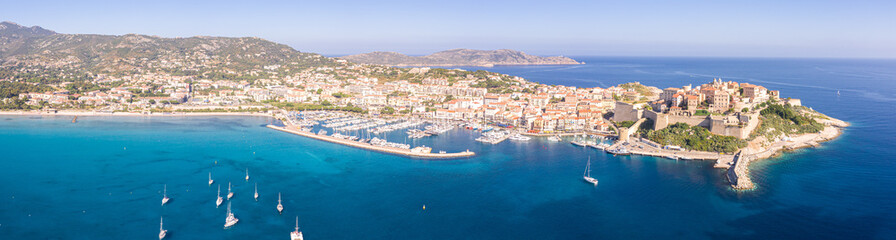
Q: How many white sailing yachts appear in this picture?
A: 11